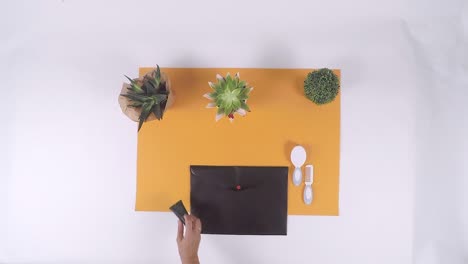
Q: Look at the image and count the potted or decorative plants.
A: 3